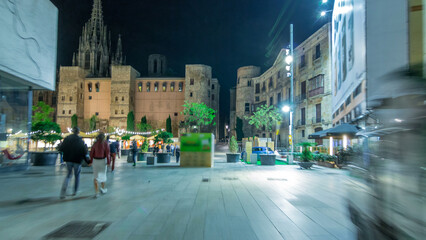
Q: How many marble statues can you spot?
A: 0